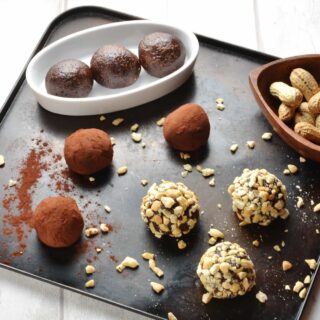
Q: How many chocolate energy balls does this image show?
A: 9